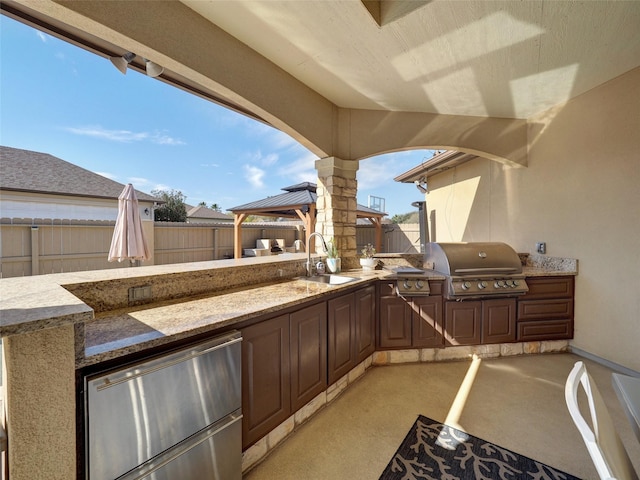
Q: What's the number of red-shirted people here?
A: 0